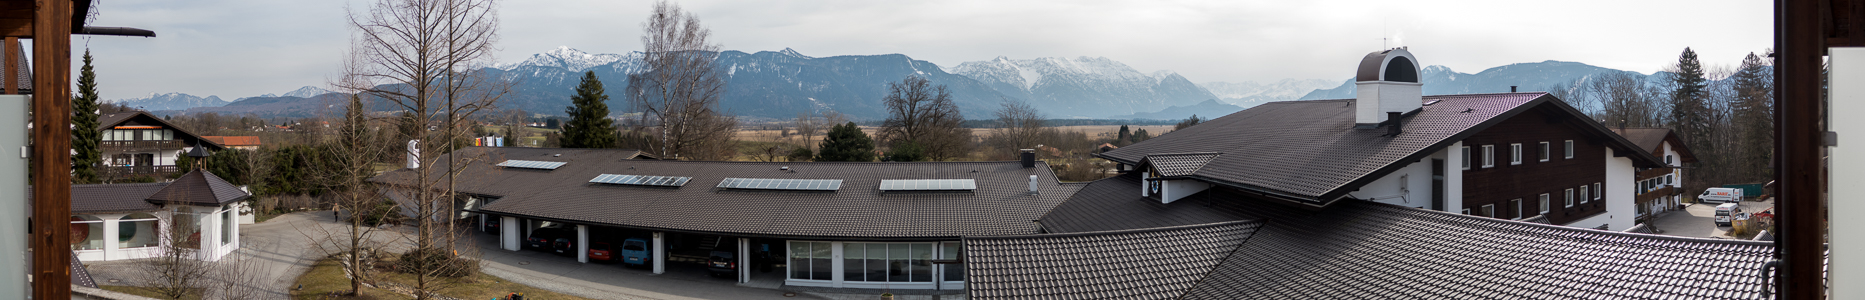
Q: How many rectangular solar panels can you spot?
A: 4